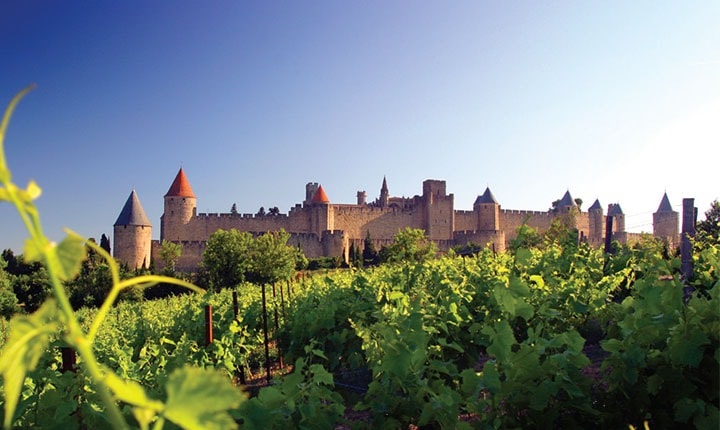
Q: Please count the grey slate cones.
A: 6